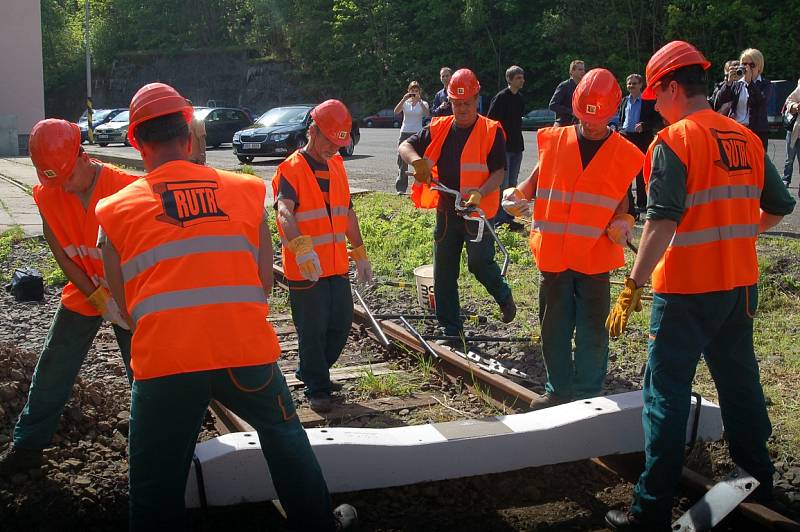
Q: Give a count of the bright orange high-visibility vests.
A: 6